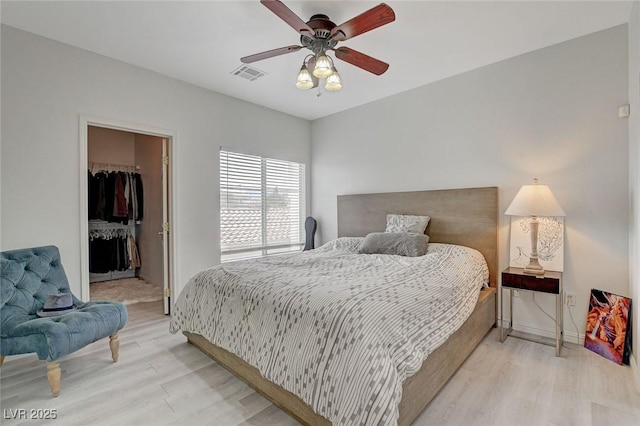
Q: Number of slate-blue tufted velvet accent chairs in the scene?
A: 1